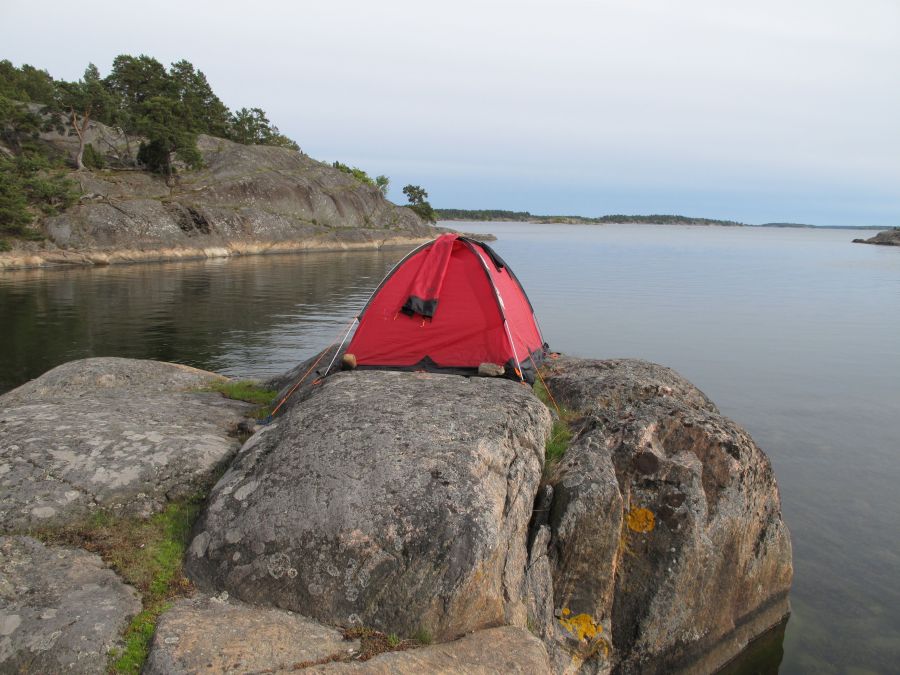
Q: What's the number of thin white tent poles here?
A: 2